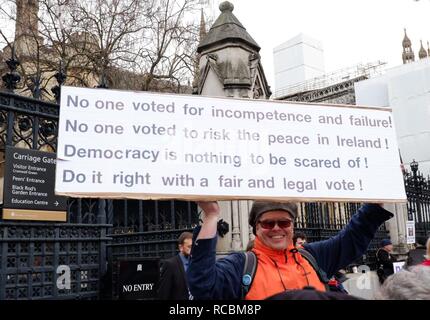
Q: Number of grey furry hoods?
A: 1